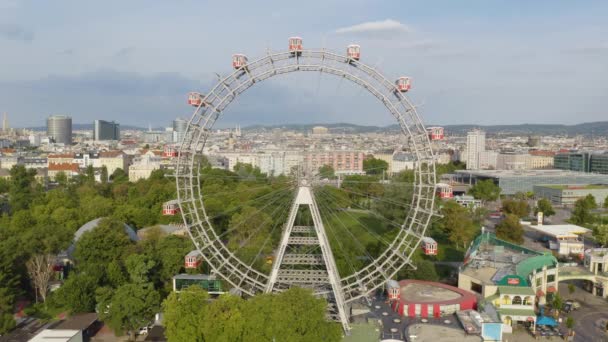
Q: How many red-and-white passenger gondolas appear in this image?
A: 12